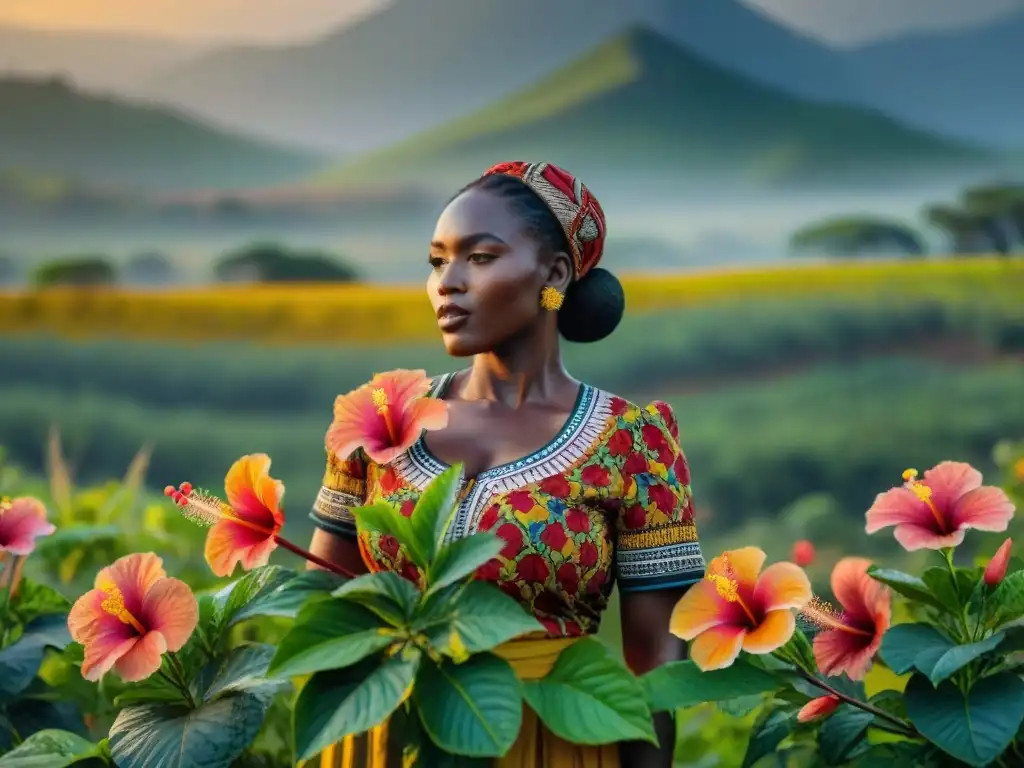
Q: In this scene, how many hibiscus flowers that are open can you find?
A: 7